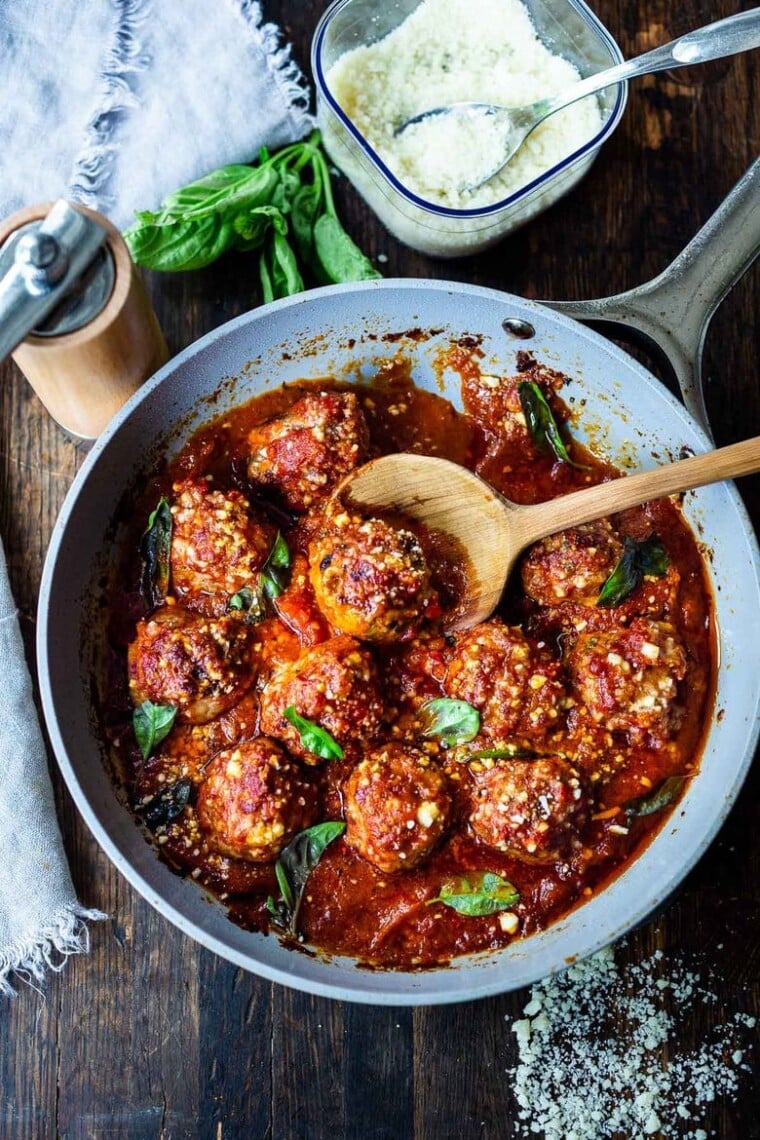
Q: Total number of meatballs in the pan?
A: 11